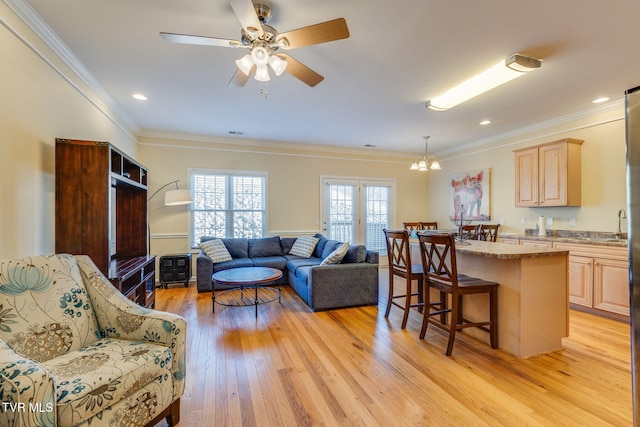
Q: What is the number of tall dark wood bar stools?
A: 2